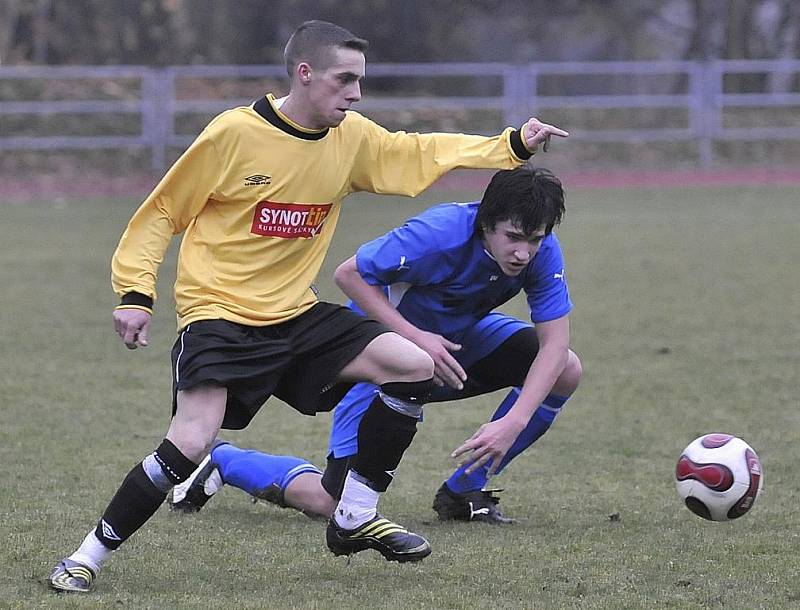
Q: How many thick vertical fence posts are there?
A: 3